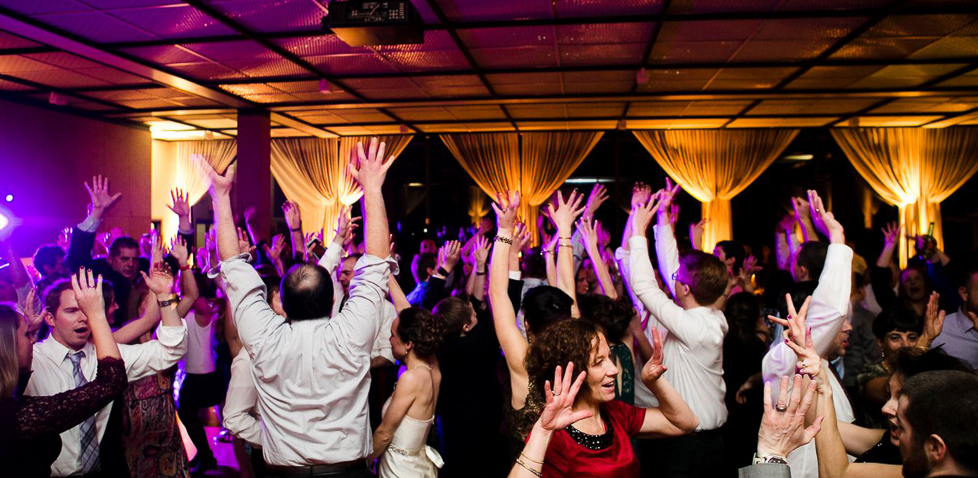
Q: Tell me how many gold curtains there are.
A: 5